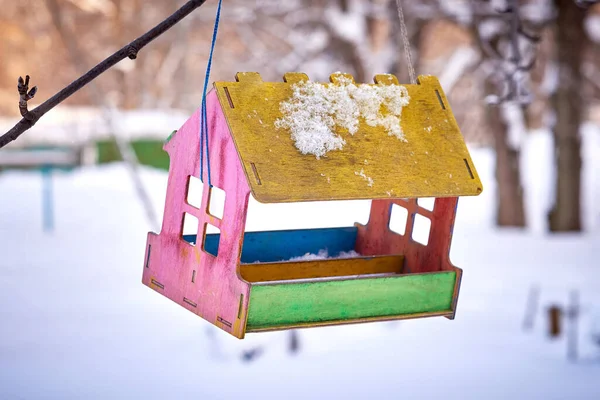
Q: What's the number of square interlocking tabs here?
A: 5